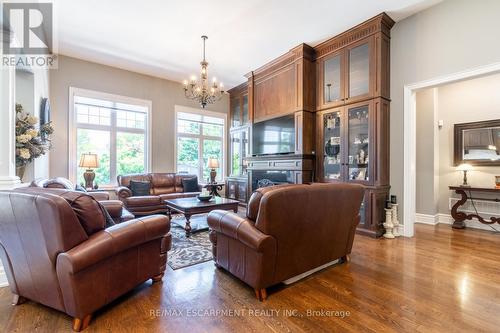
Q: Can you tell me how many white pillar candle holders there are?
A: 2